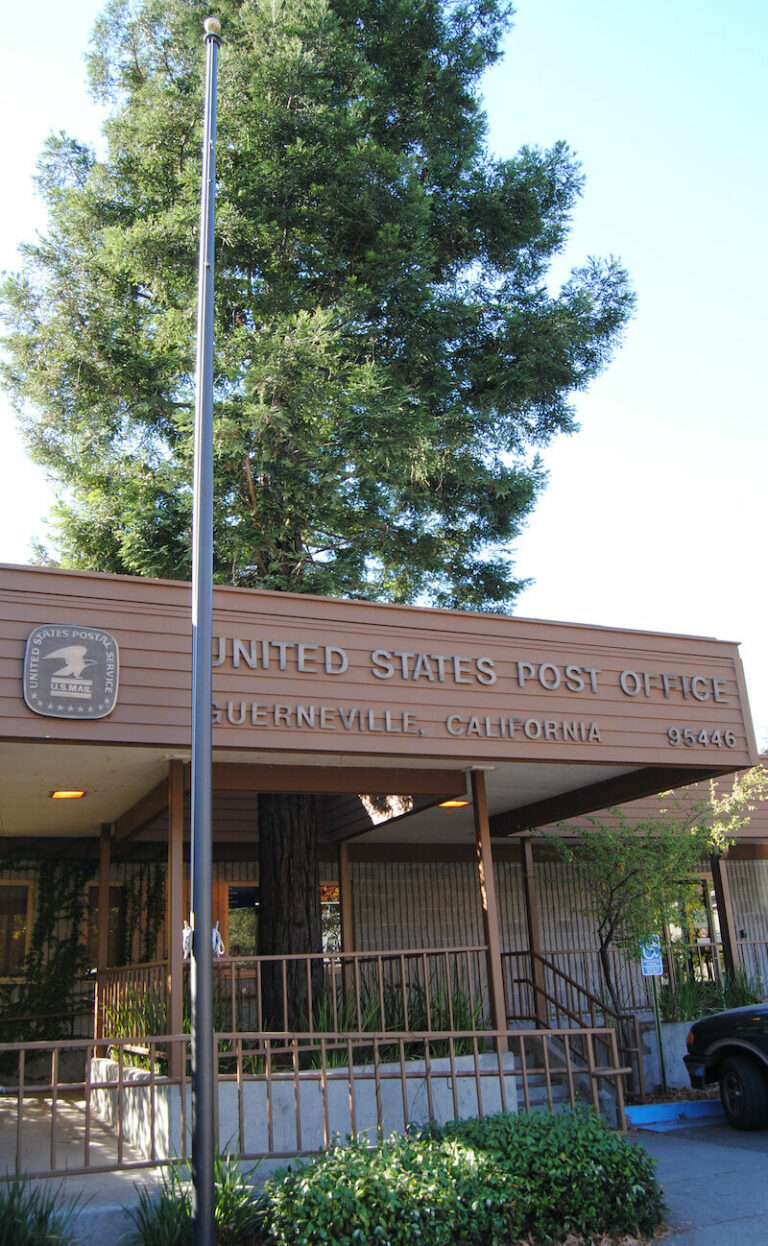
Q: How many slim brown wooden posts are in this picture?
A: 6